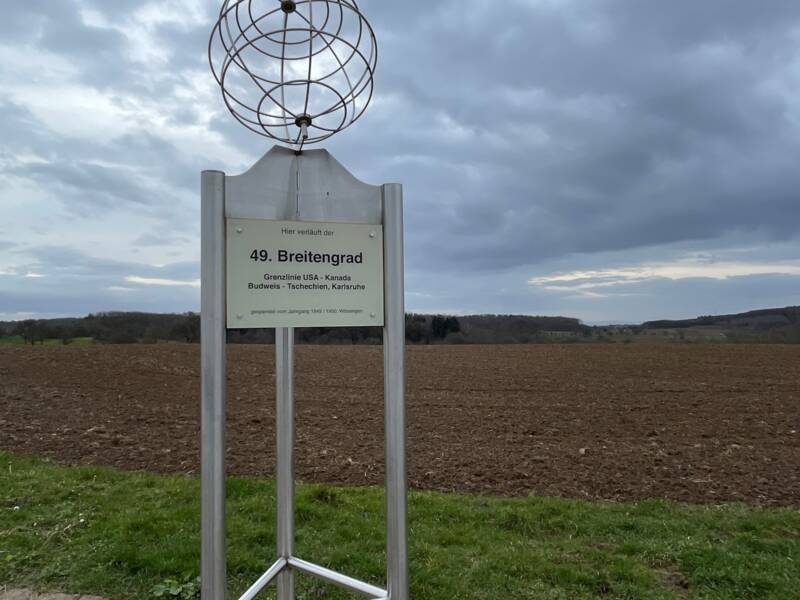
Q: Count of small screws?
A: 4